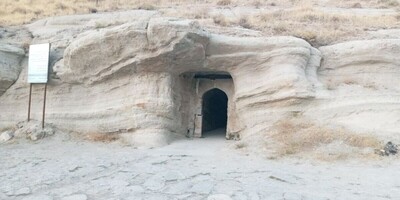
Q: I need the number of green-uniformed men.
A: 0